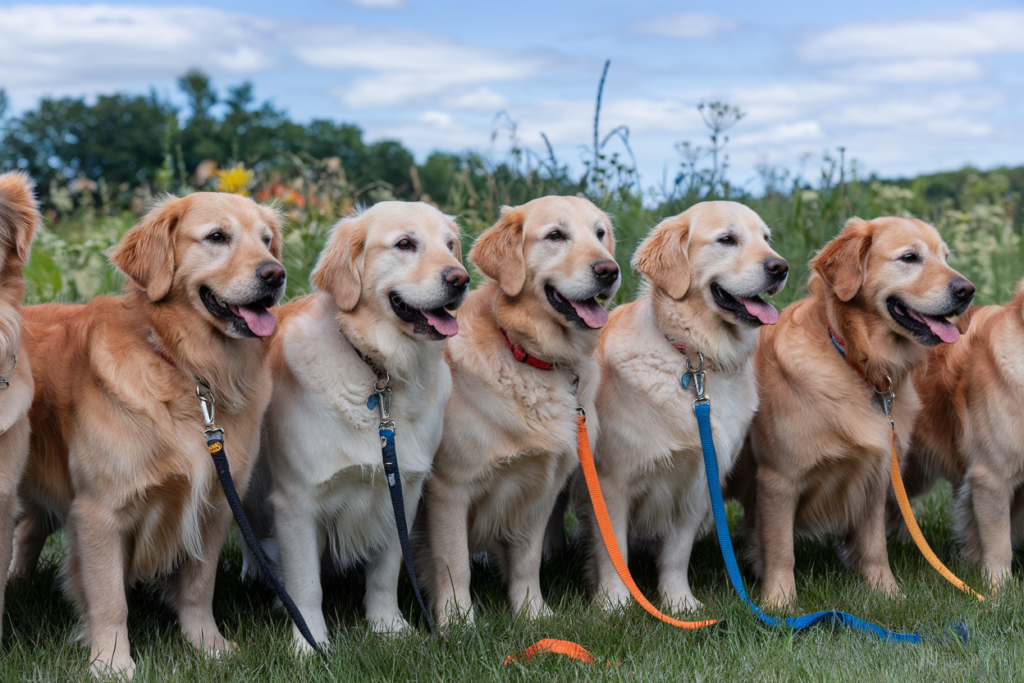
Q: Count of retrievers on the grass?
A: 7